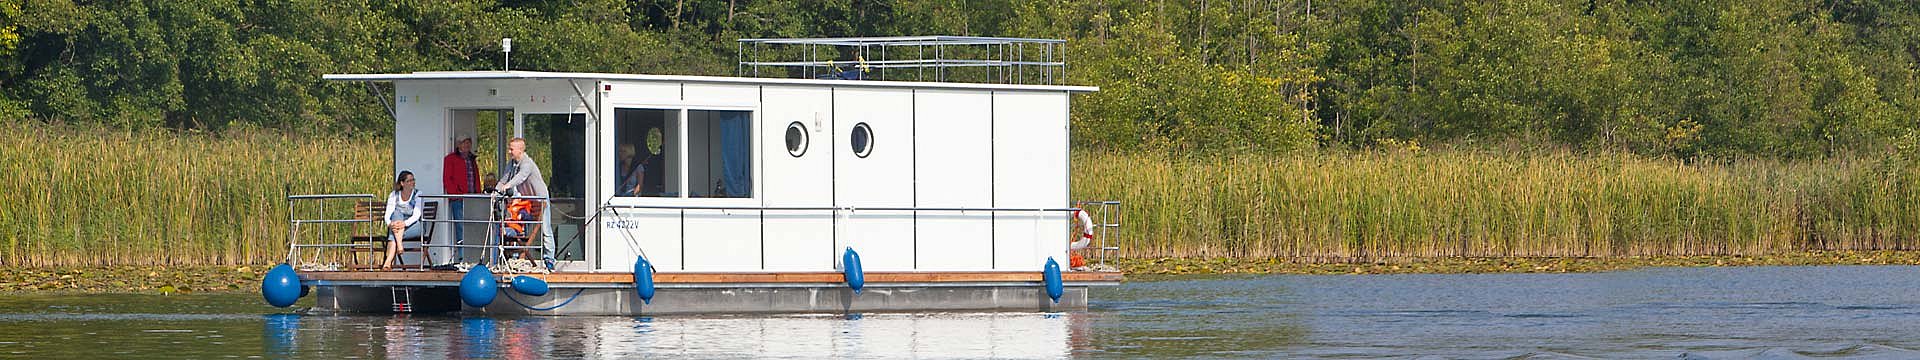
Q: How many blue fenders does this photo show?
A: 6